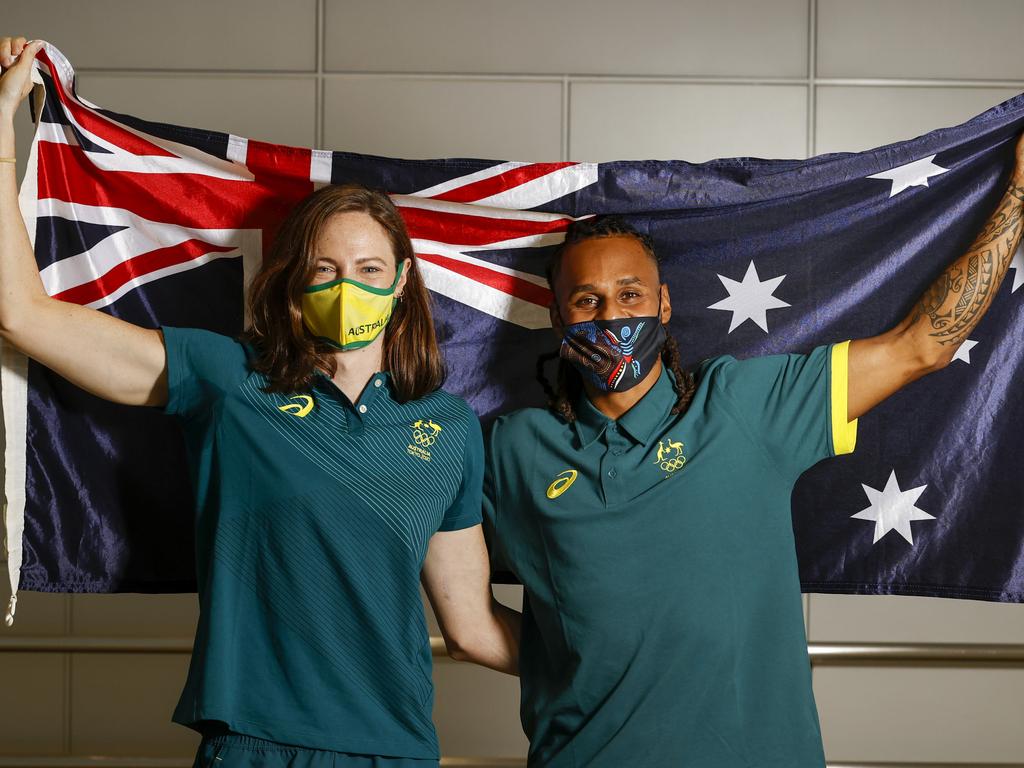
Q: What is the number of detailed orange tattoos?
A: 0